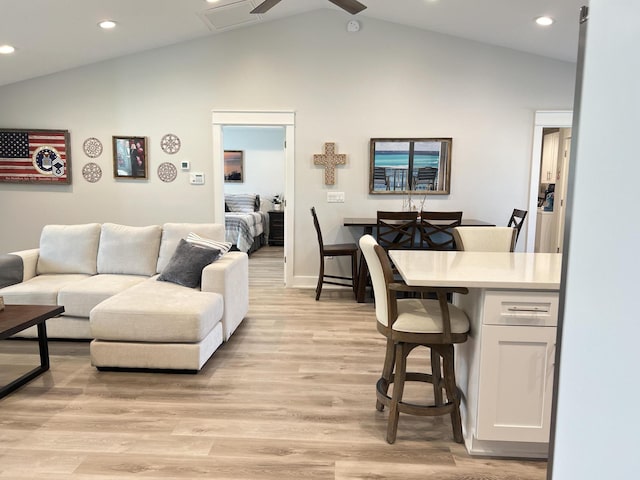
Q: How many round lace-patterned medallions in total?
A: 4